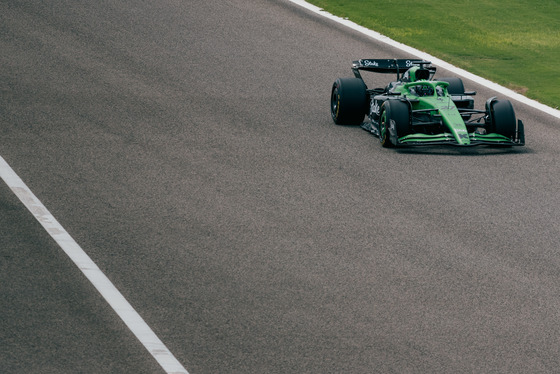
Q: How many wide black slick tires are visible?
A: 4